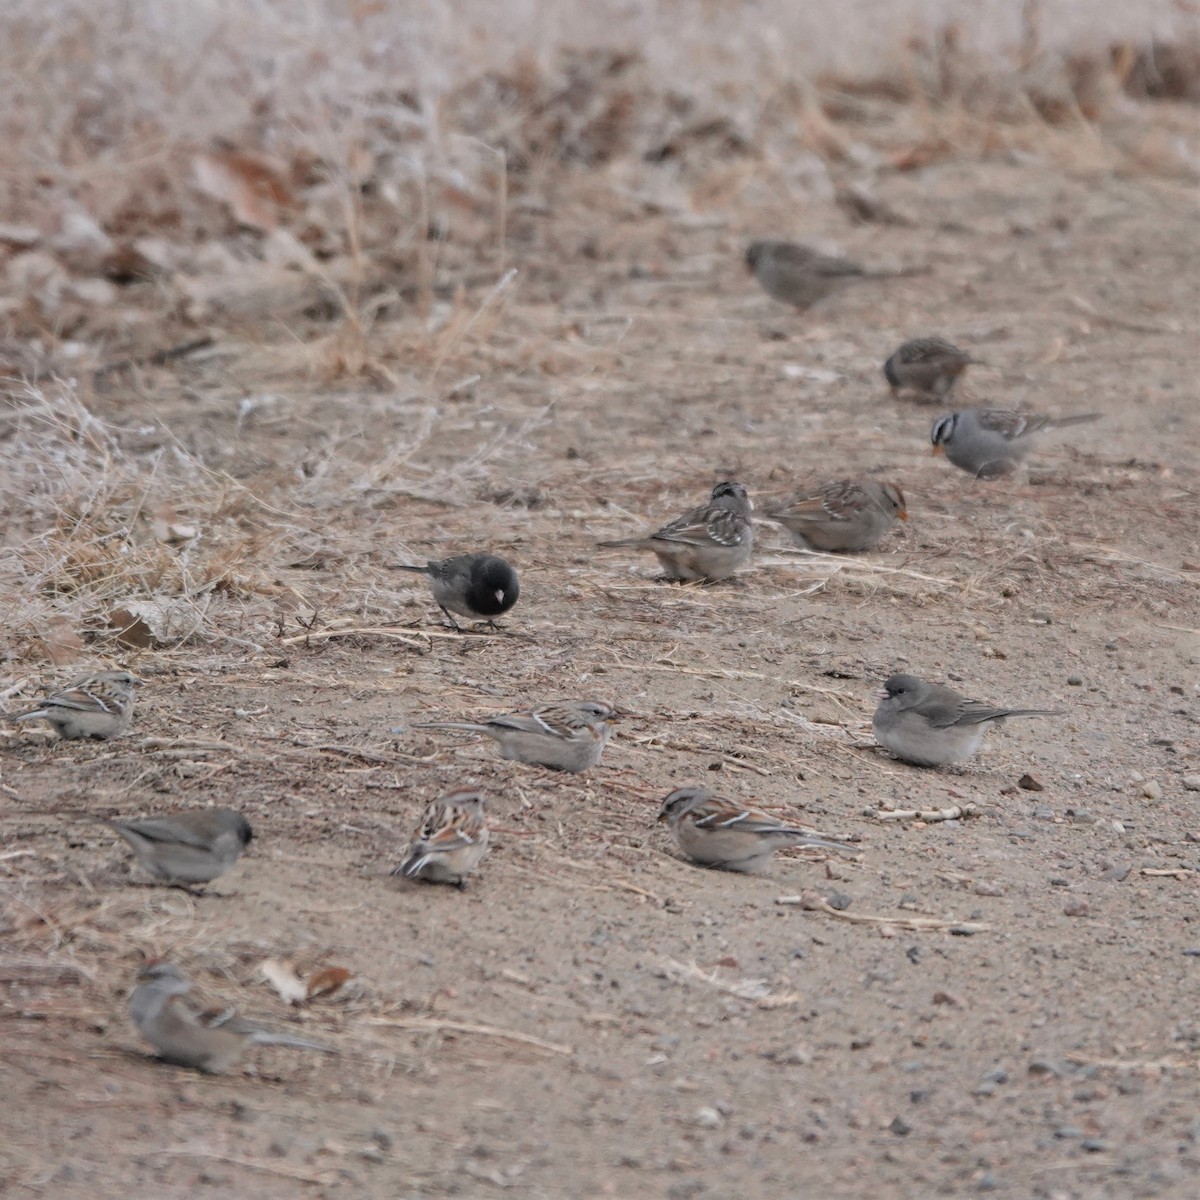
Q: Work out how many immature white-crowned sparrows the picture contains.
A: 1